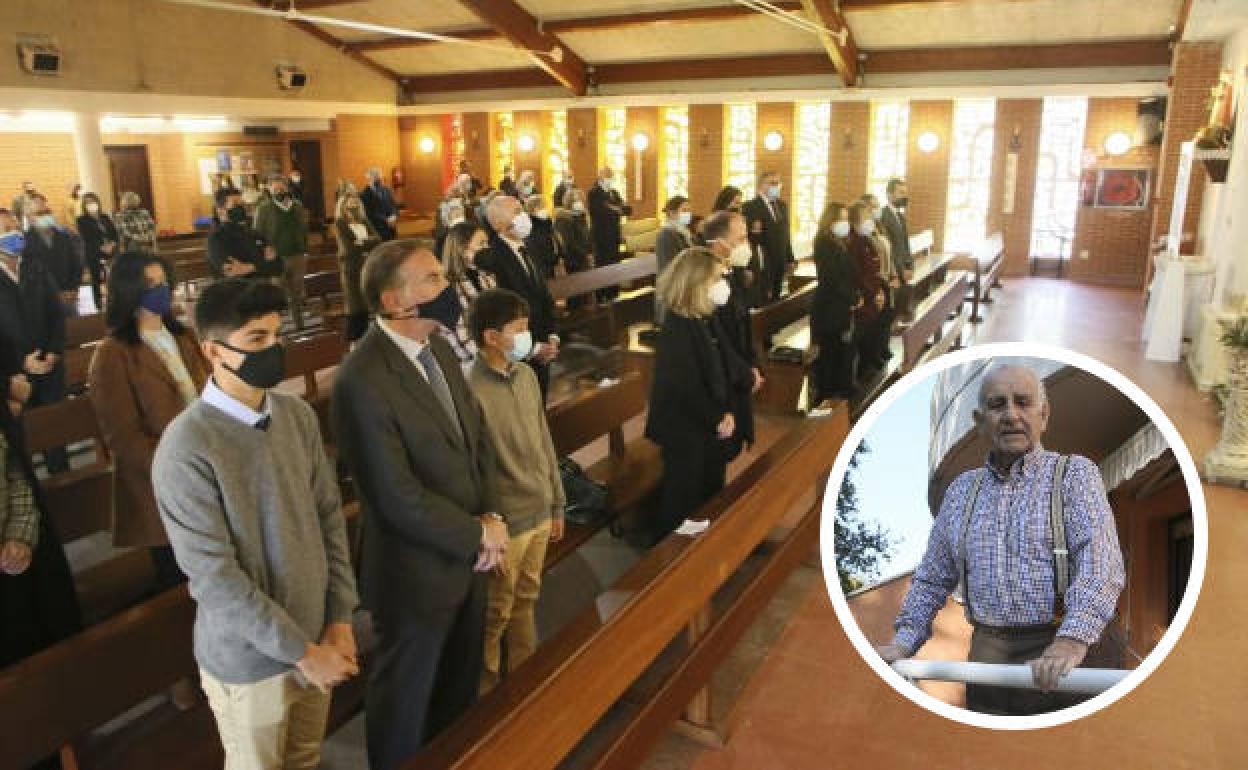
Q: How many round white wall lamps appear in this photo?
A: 6